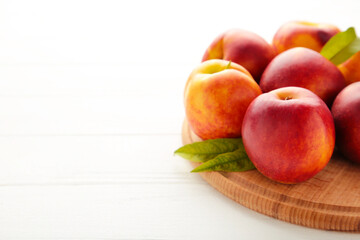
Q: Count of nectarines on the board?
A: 7